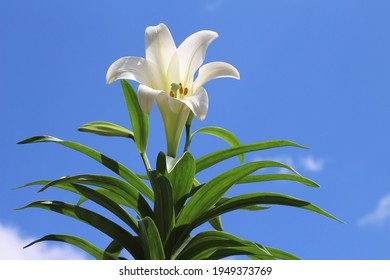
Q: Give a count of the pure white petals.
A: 6